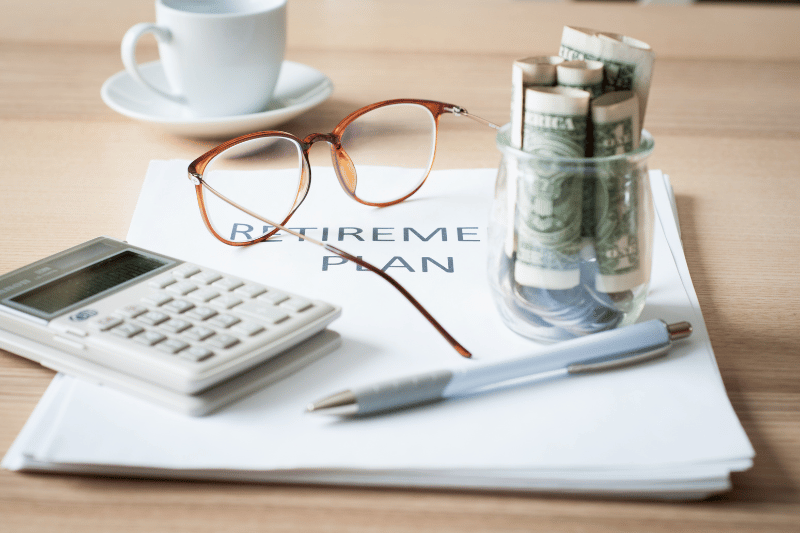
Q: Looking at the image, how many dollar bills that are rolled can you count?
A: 5